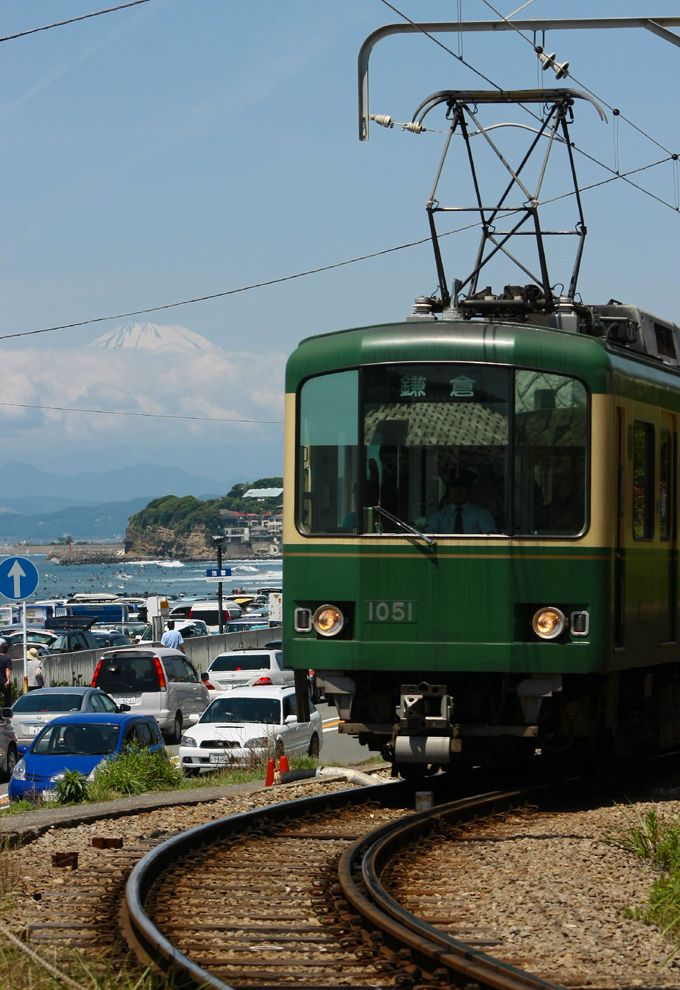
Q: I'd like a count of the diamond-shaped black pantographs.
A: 1